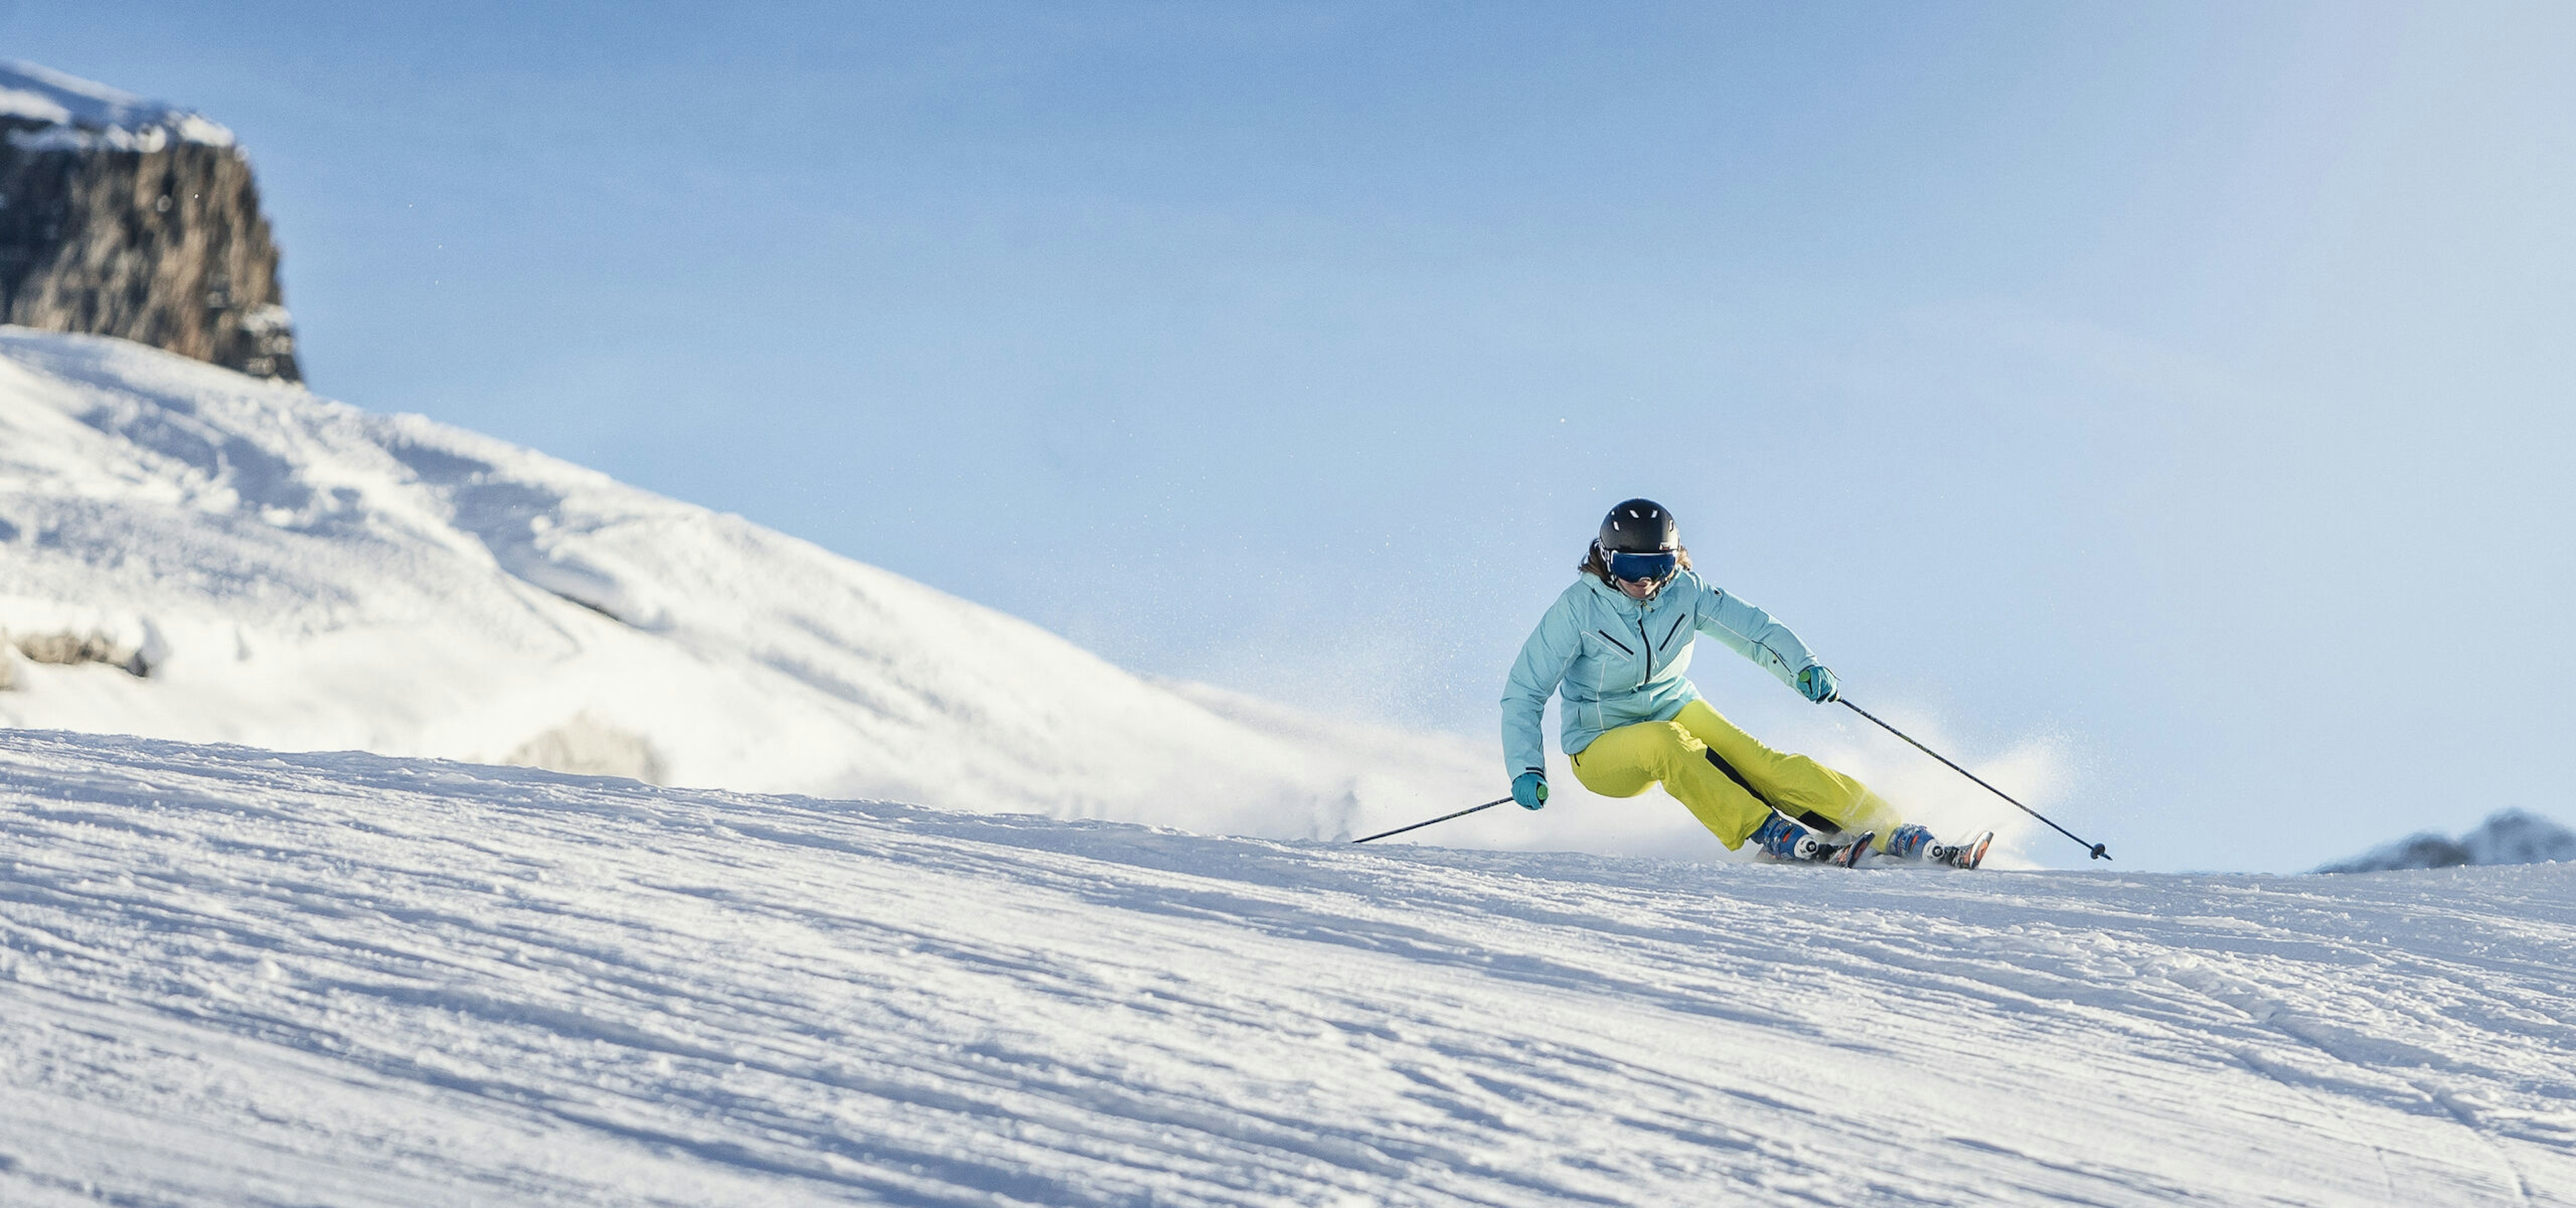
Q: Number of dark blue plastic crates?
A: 0